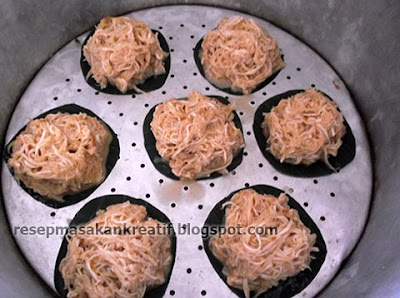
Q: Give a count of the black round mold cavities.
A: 7